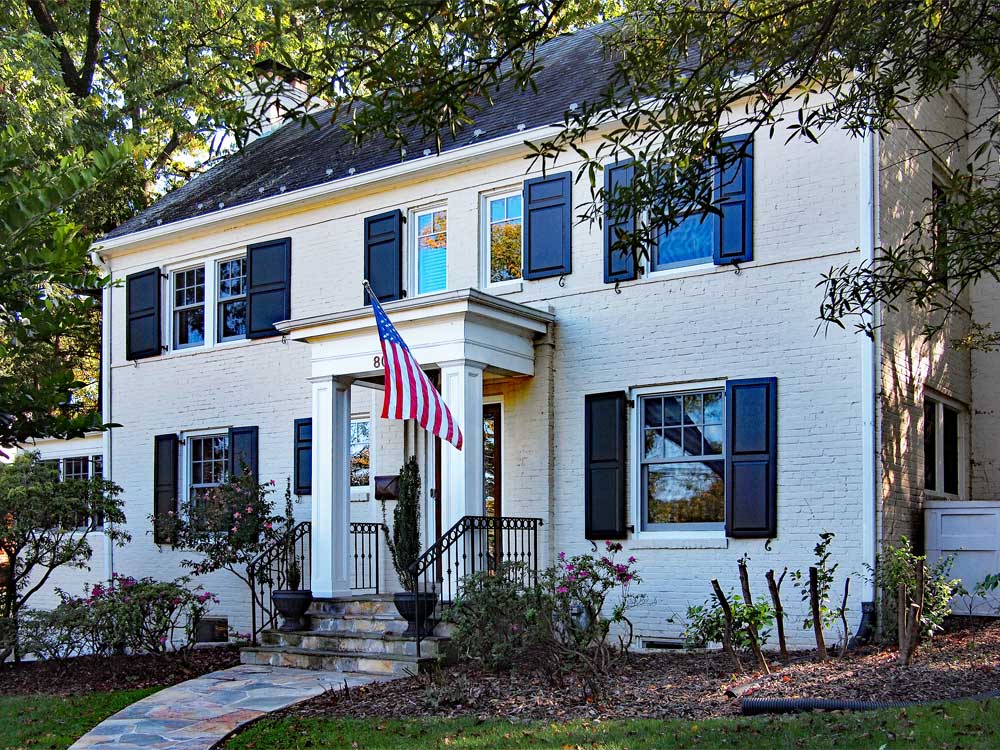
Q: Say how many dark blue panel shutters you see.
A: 11